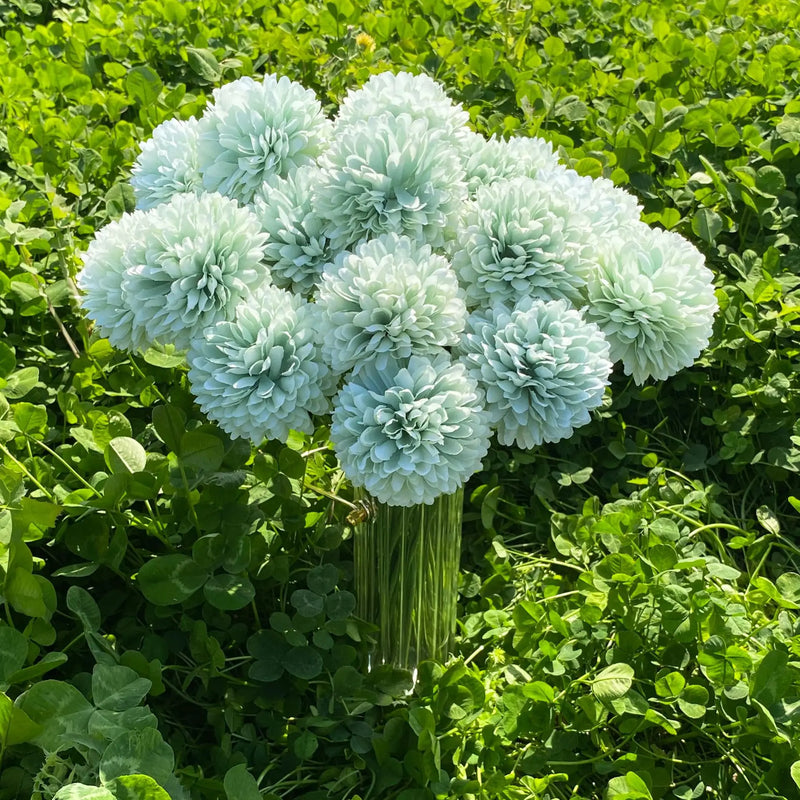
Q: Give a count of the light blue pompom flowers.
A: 15